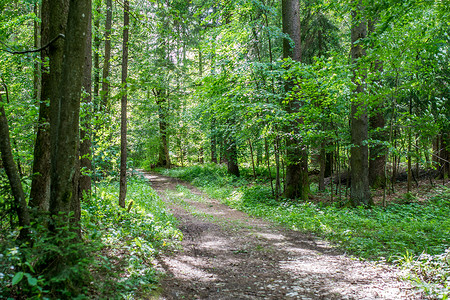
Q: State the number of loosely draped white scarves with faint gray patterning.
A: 0